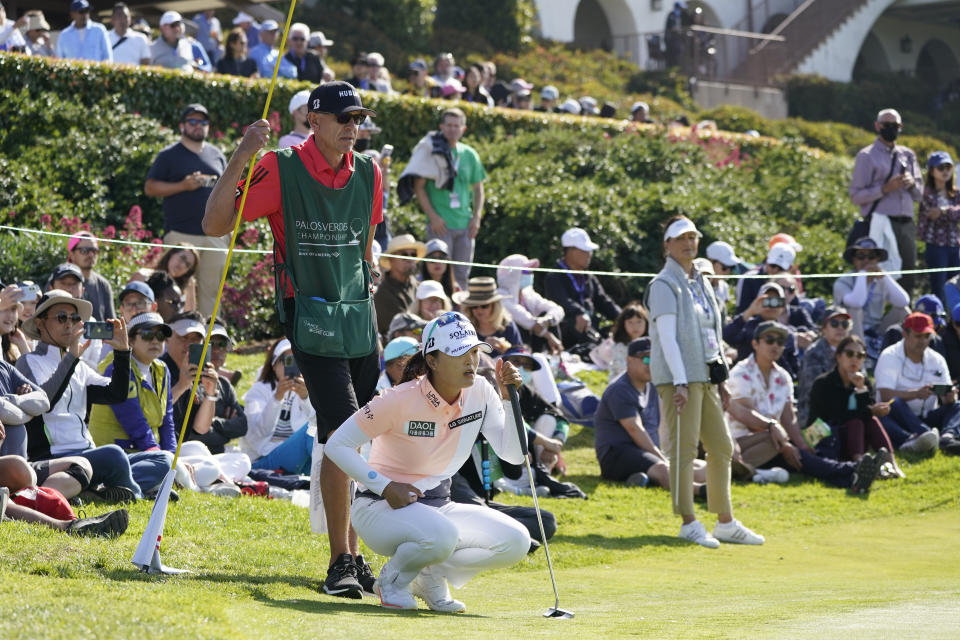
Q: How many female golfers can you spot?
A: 1